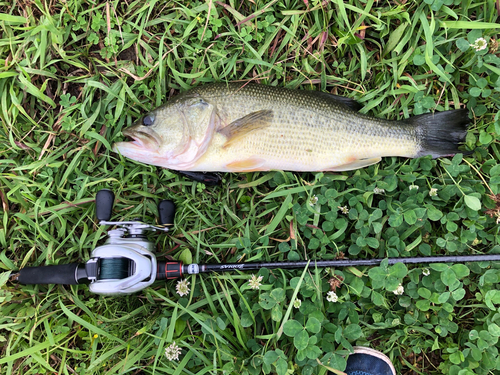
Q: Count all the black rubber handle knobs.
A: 2